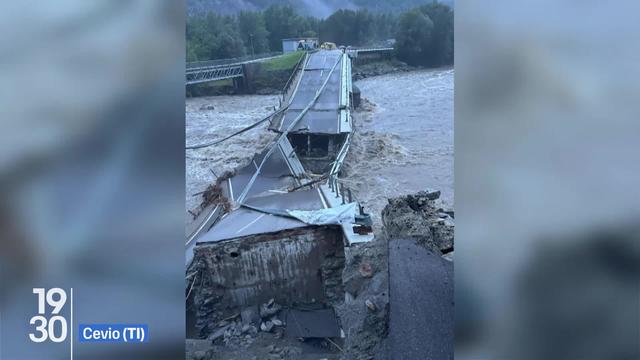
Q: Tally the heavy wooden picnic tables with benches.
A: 0